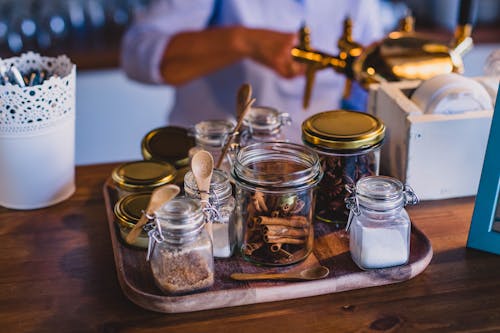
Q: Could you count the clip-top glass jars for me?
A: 5